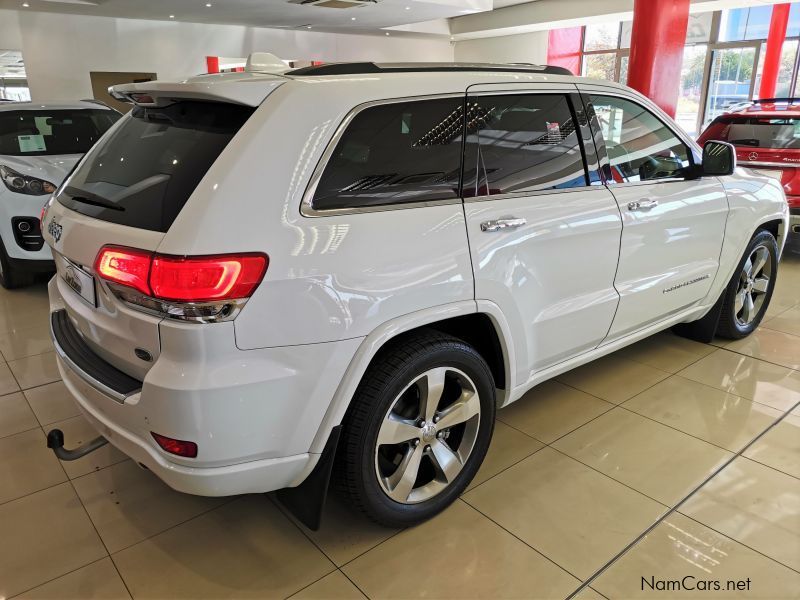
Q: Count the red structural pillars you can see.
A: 2